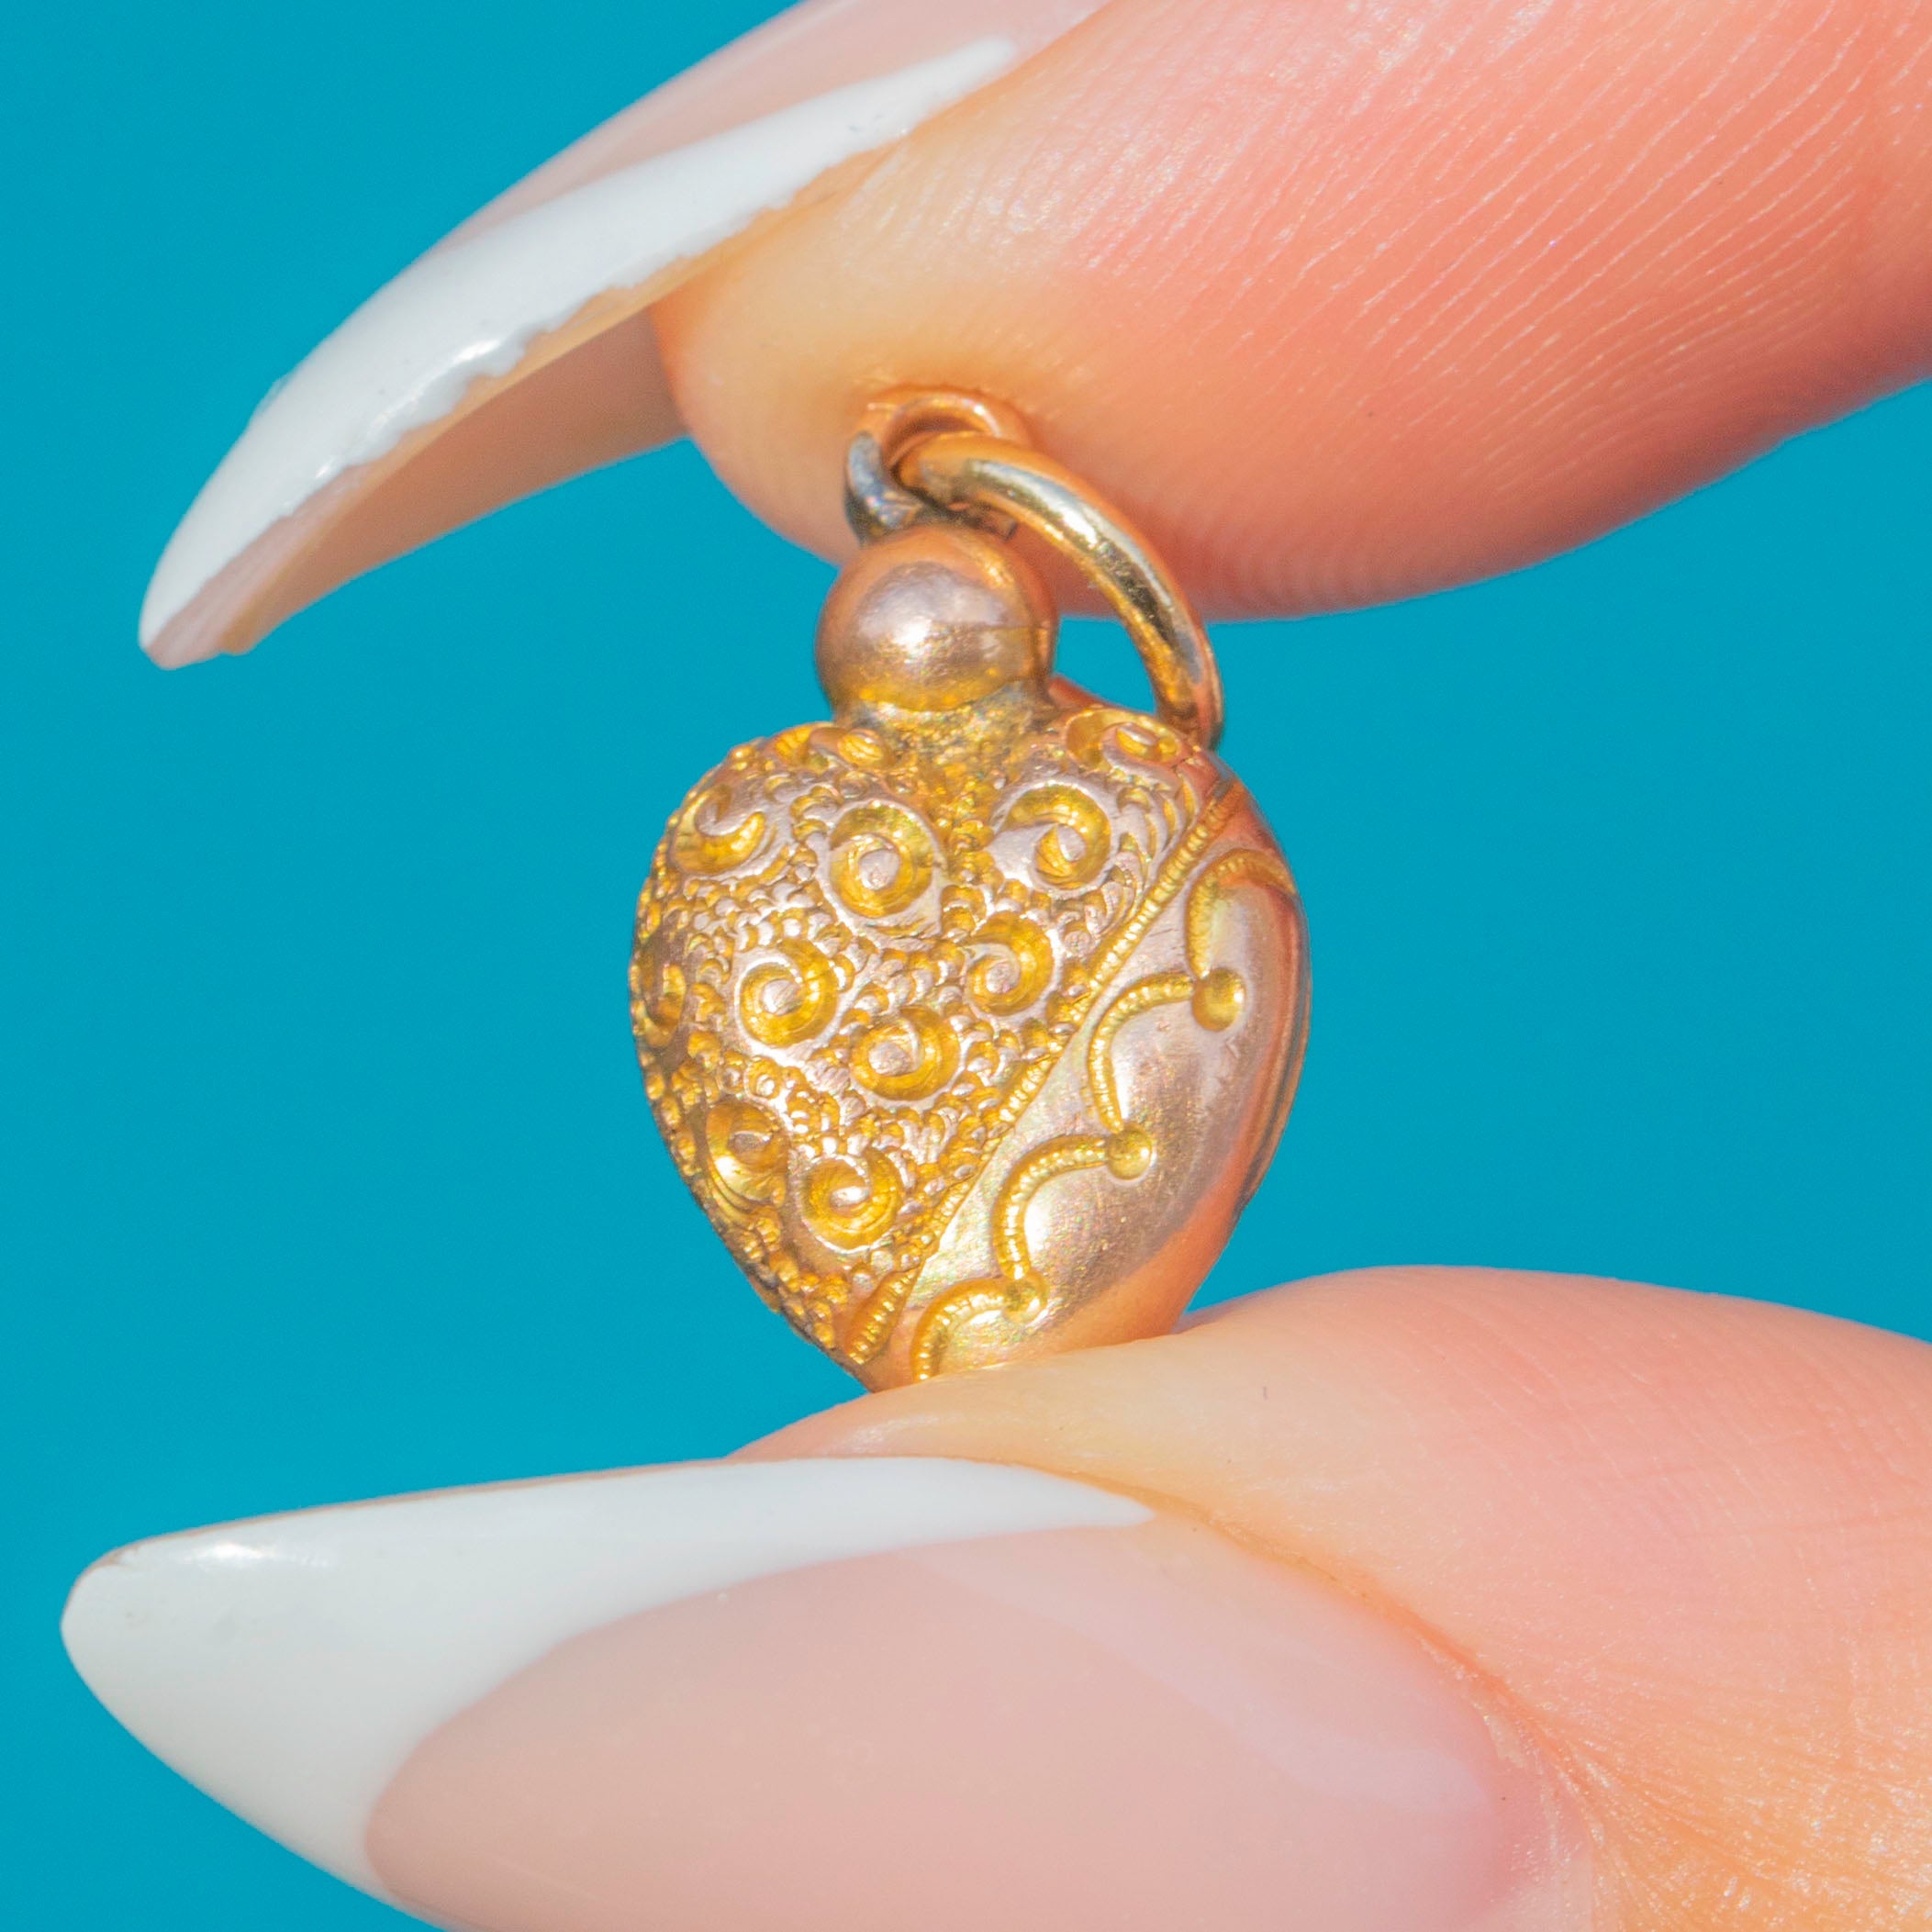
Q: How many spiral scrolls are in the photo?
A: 11